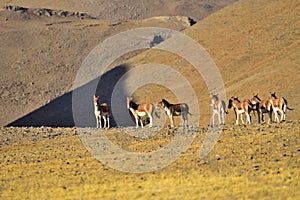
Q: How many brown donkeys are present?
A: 7